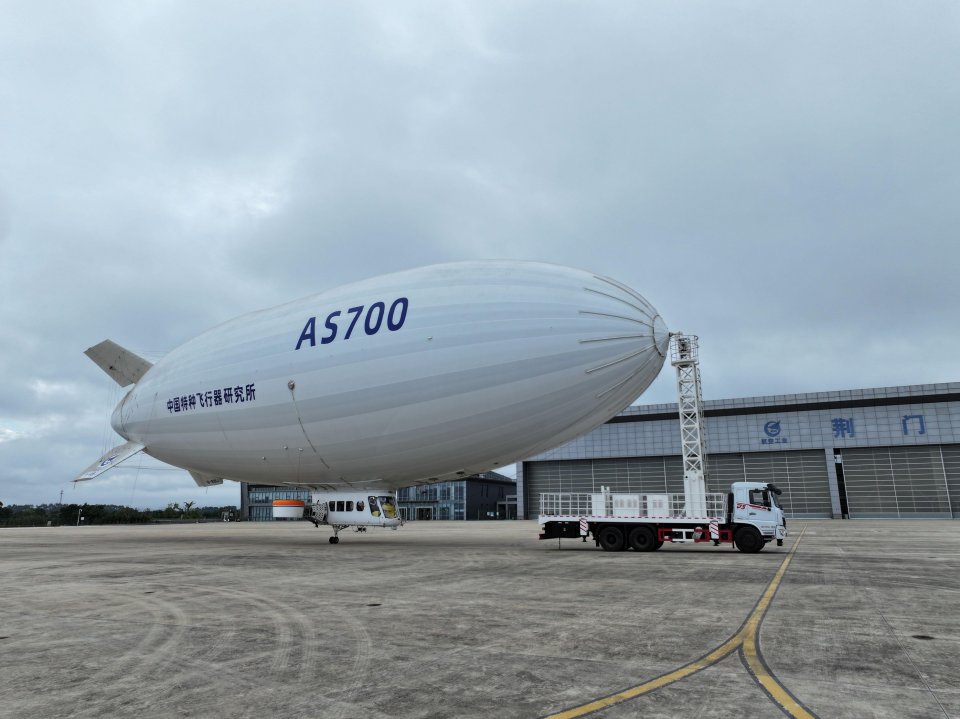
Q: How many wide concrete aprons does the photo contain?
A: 1